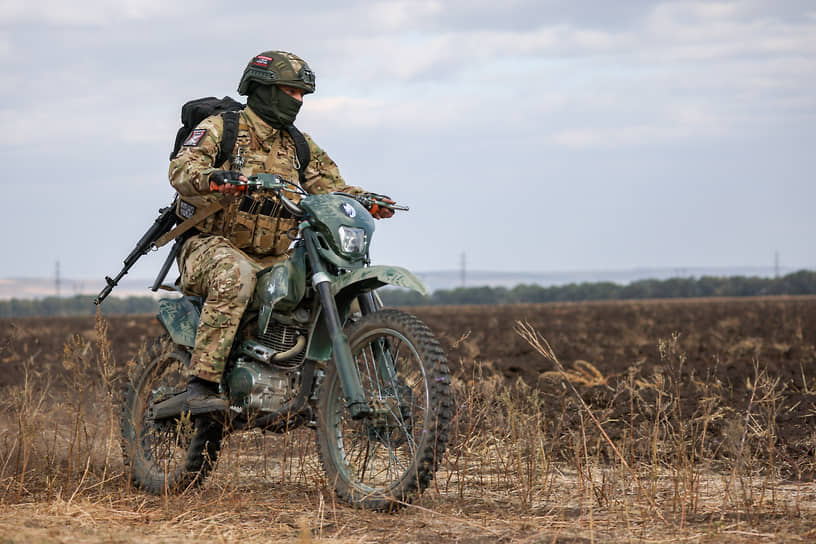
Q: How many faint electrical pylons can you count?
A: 3